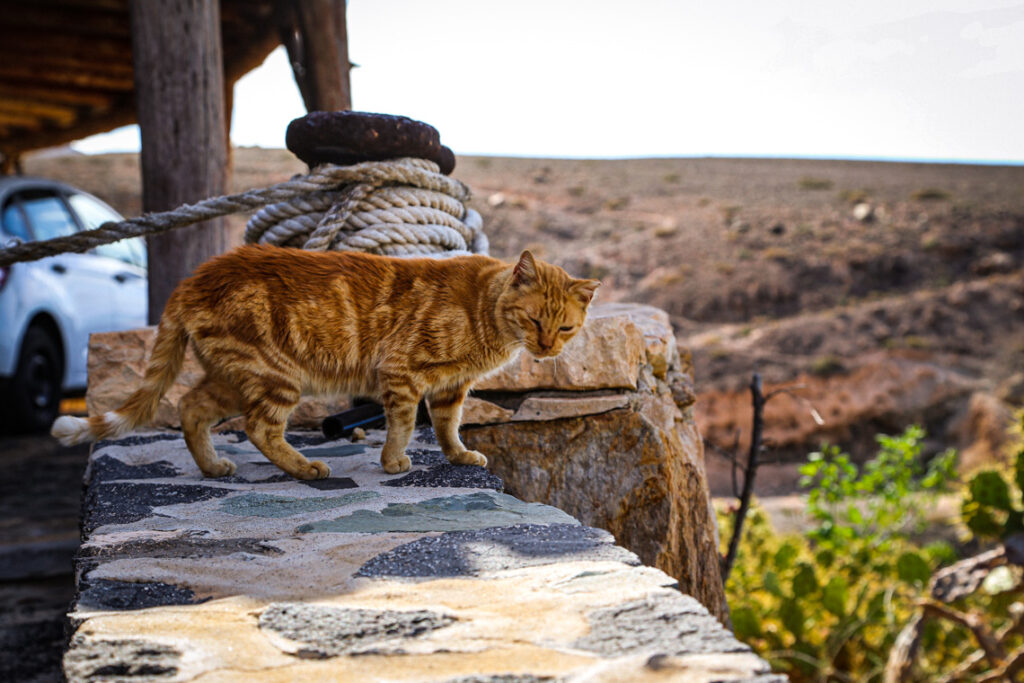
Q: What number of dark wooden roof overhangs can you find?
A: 1